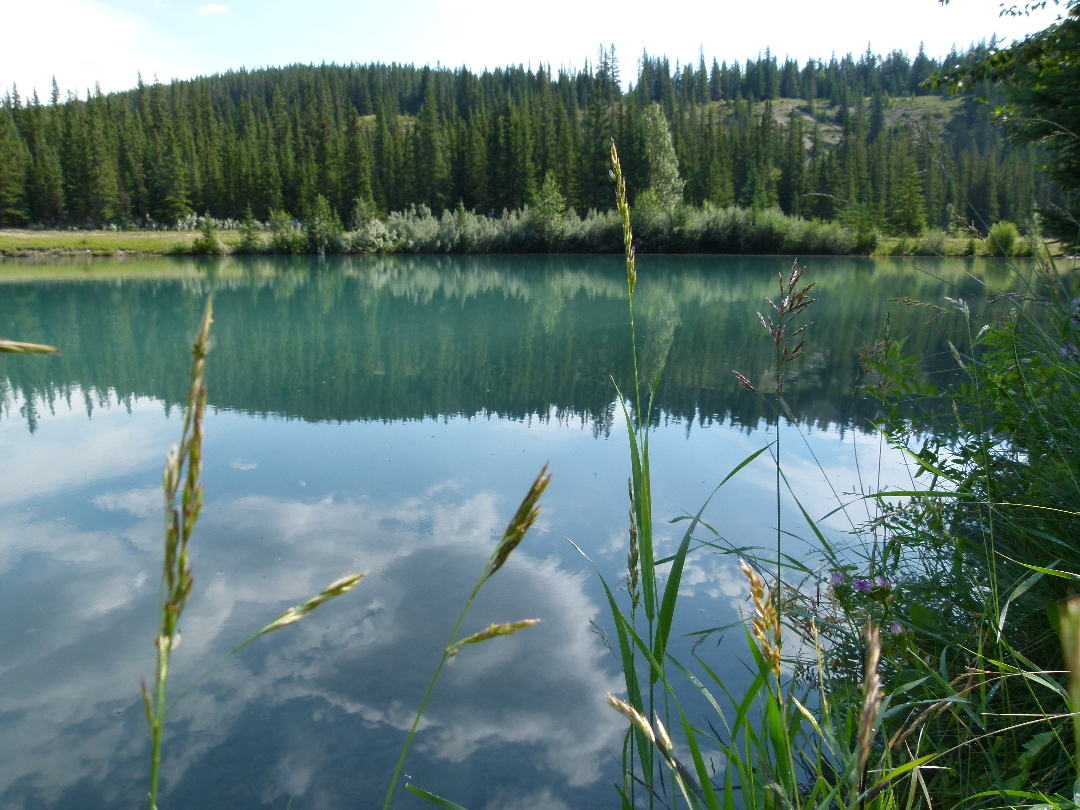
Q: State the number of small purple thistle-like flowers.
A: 4